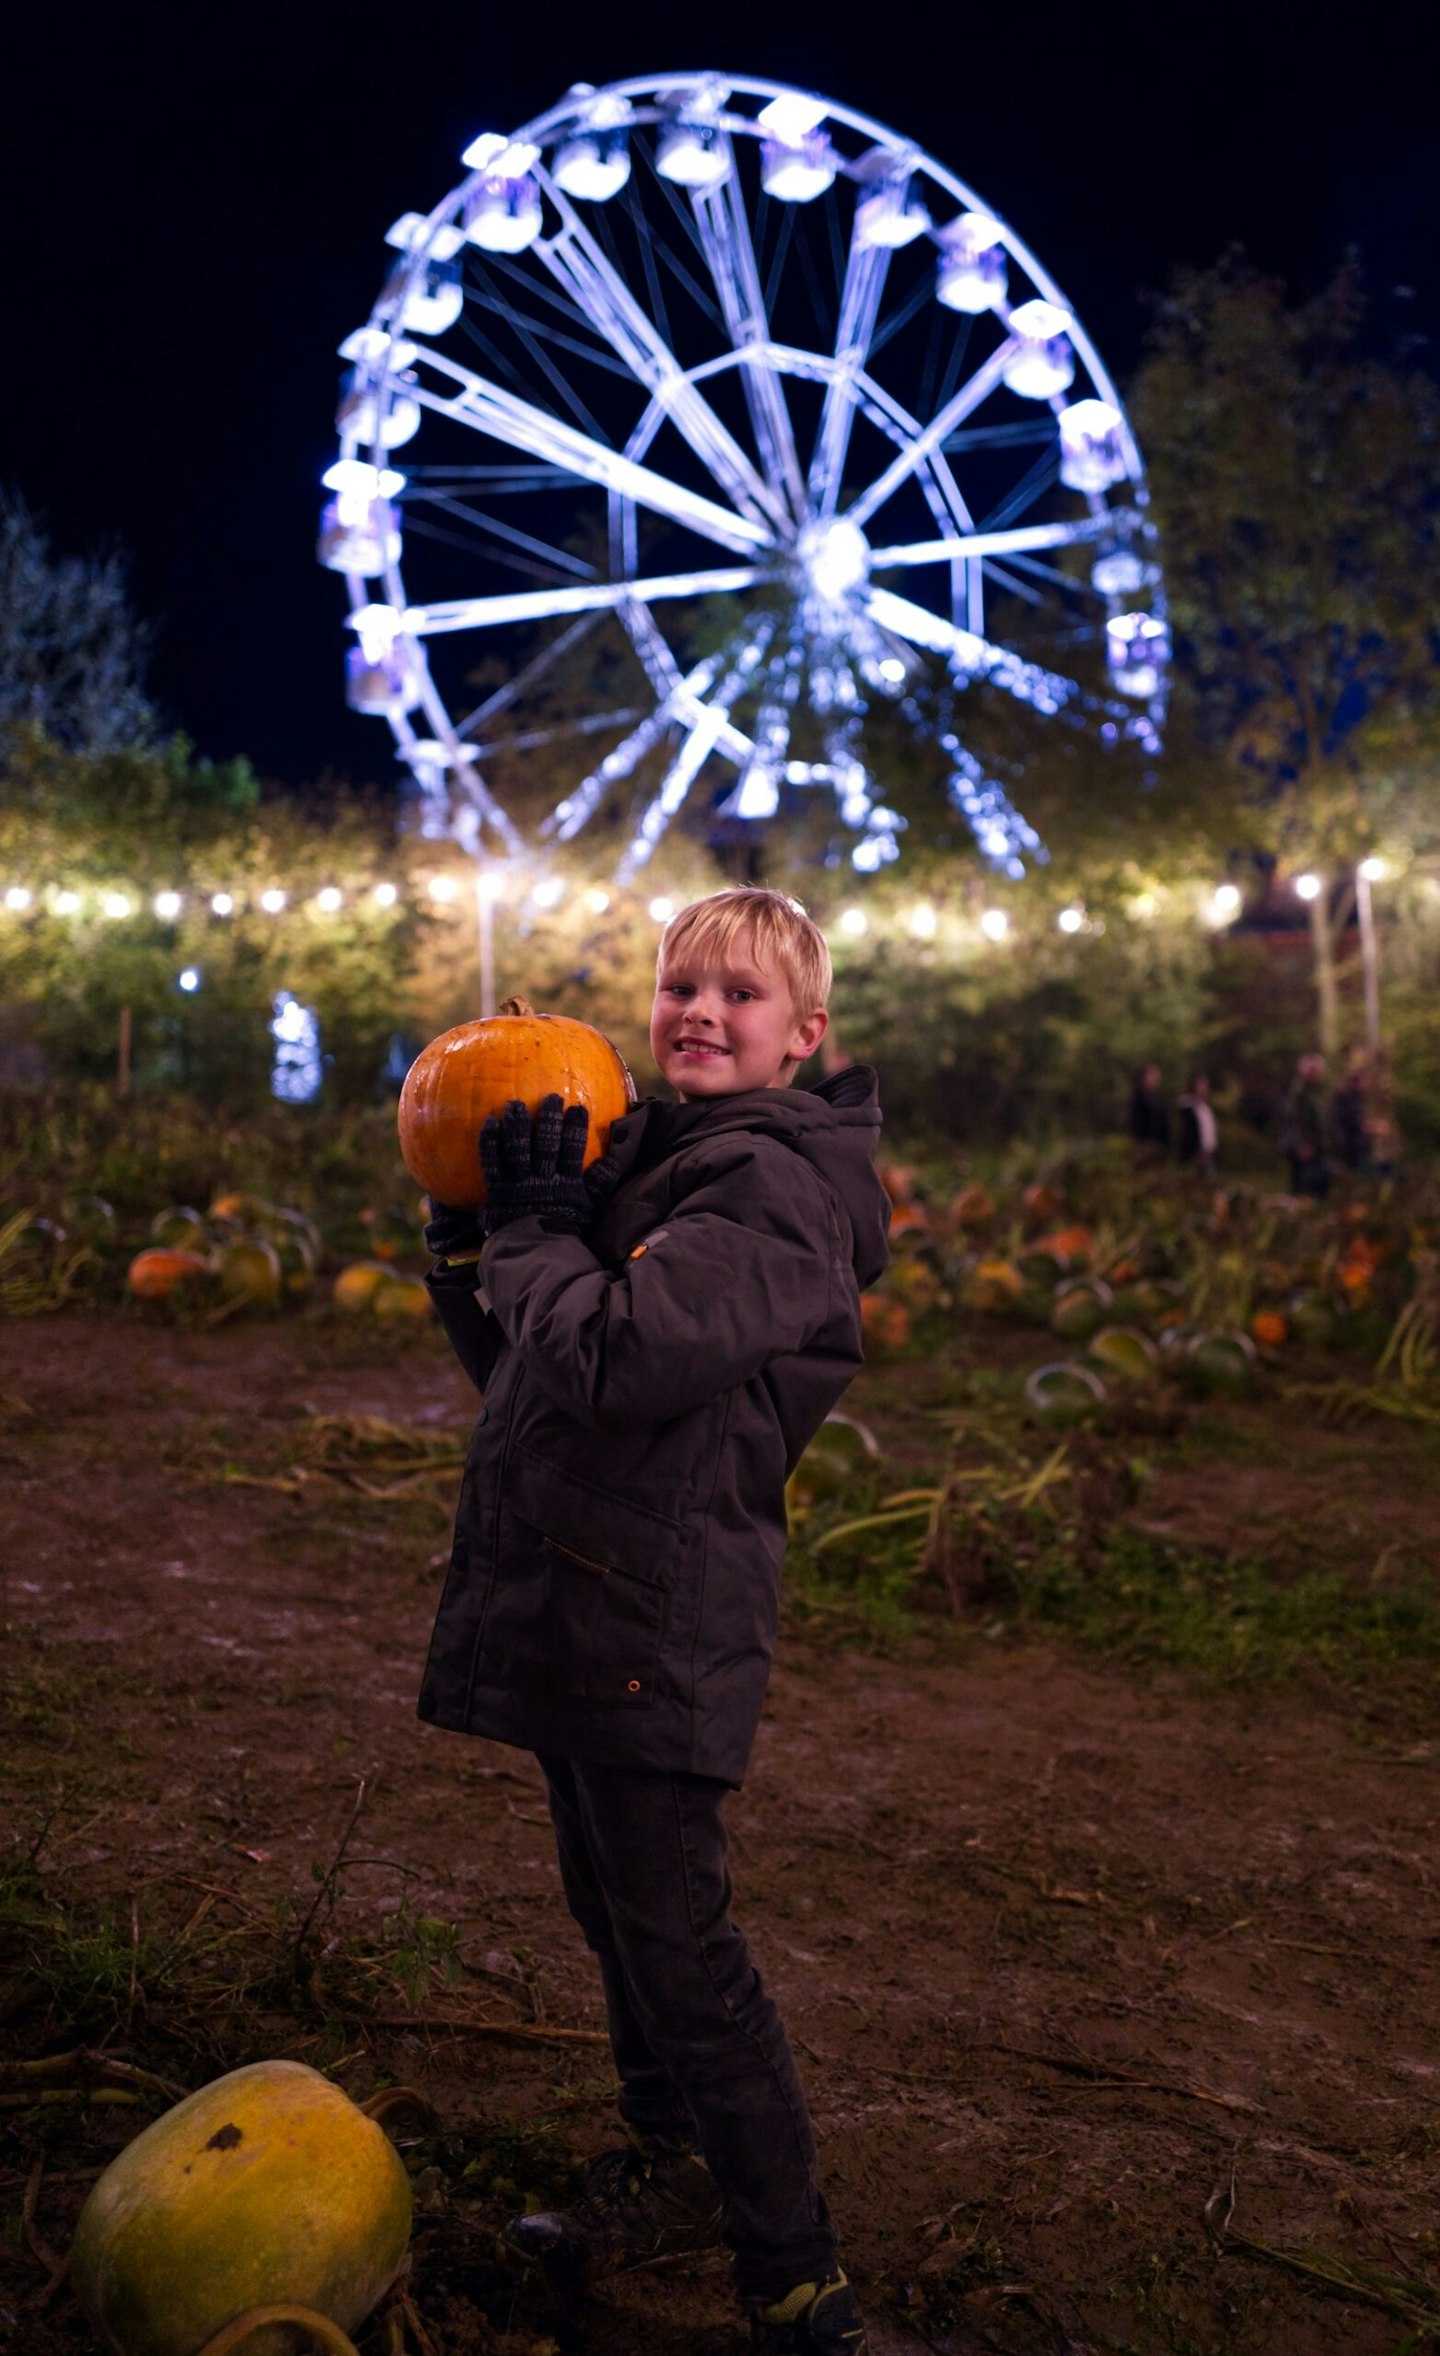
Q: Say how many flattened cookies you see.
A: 0